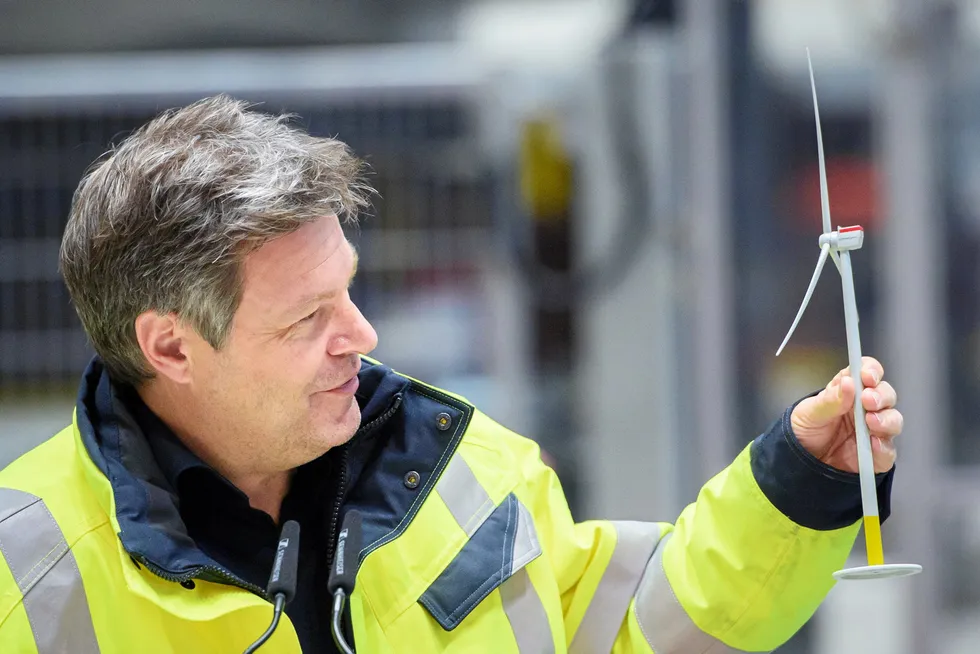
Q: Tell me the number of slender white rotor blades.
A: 3